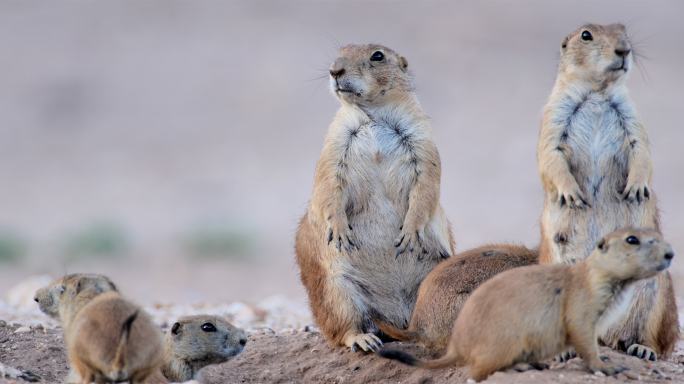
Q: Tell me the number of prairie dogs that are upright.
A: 2